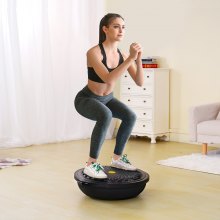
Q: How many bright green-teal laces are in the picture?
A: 2